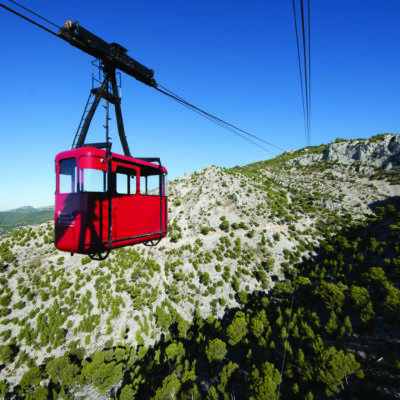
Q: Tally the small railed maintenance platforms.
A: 1